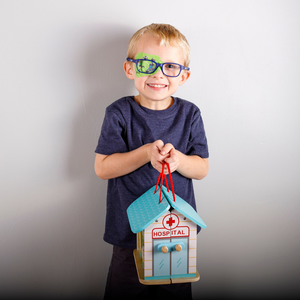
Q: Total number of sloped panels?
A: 2